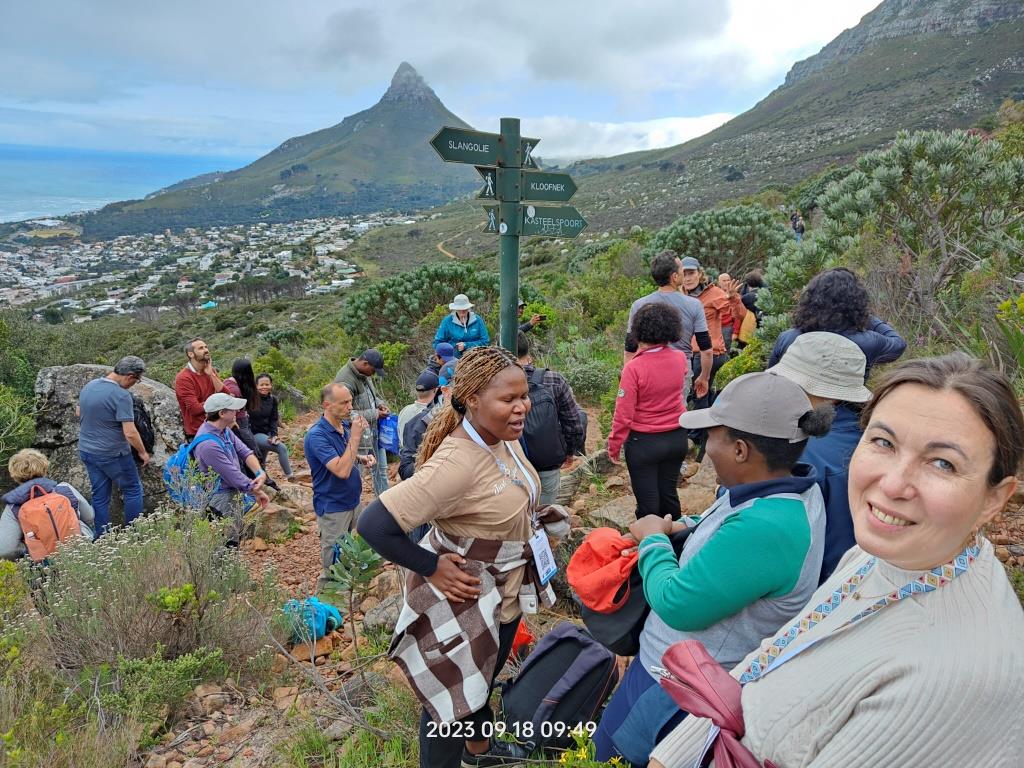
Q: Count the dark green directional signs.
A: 3